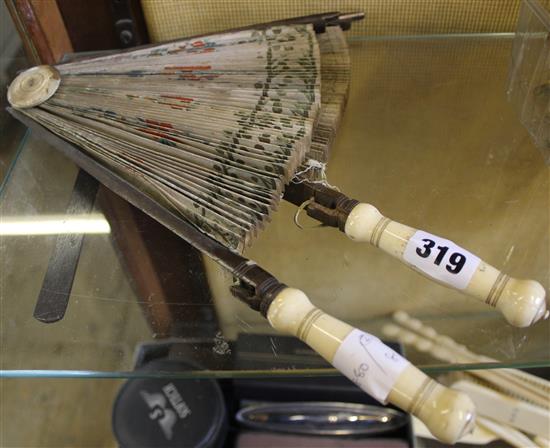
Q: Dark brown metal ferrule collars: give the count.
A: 2